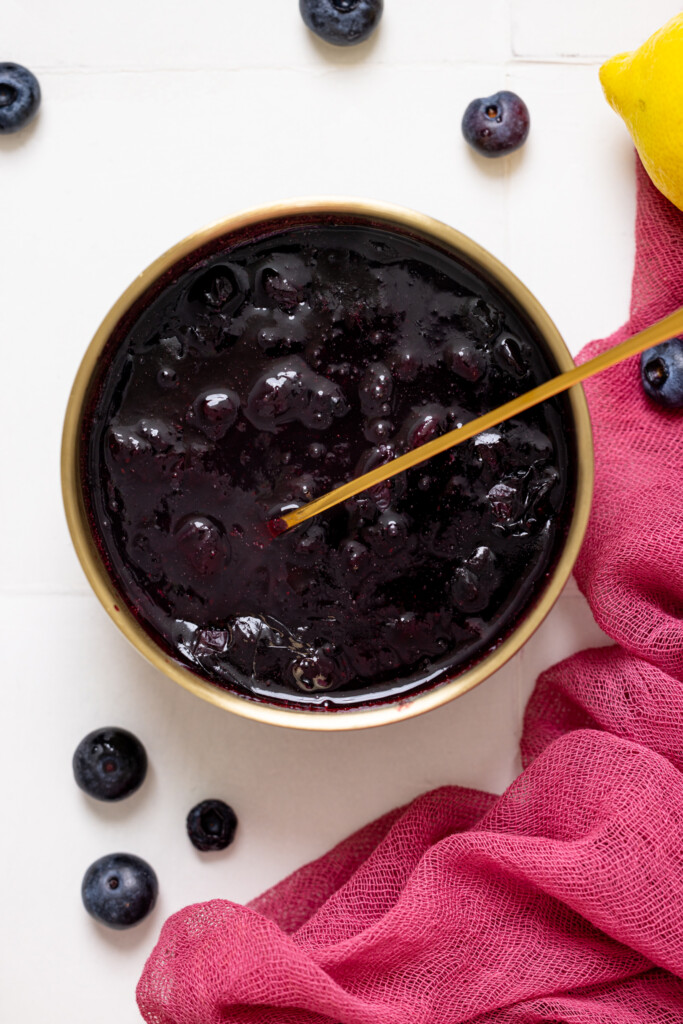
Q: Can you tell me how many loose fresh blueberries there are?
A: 7